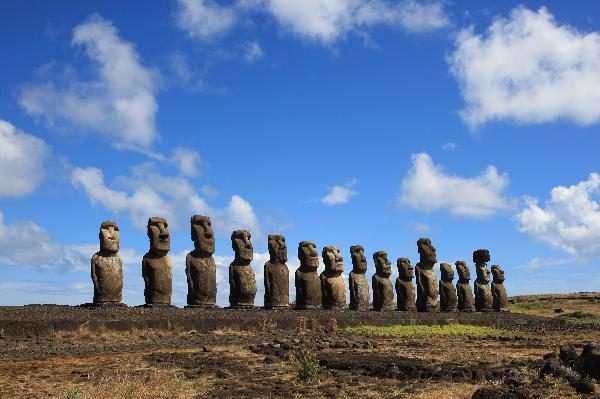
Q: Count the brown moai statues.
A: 15